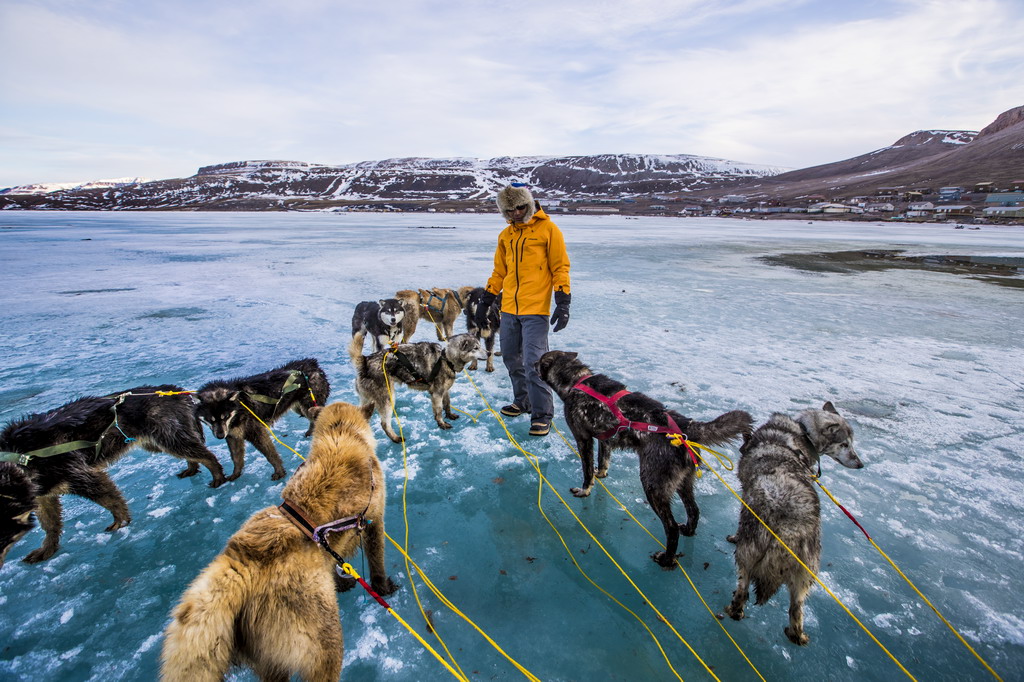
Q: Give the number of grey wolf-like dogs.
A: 2